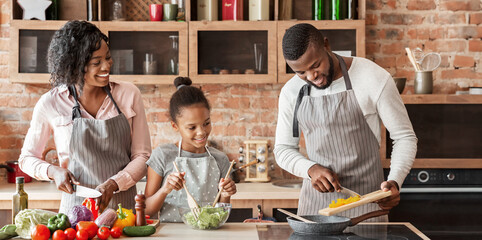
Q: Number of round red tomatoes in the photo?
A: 6